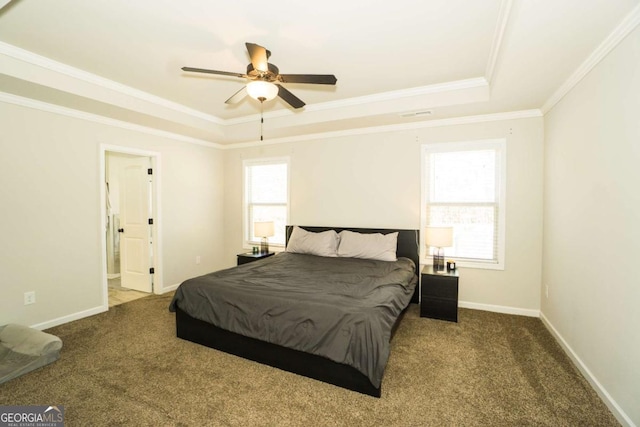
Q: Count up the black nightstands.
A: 2